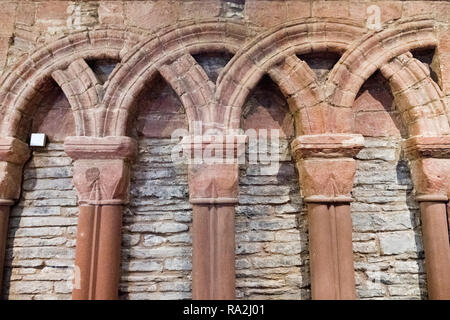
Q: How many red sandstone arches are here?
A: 4